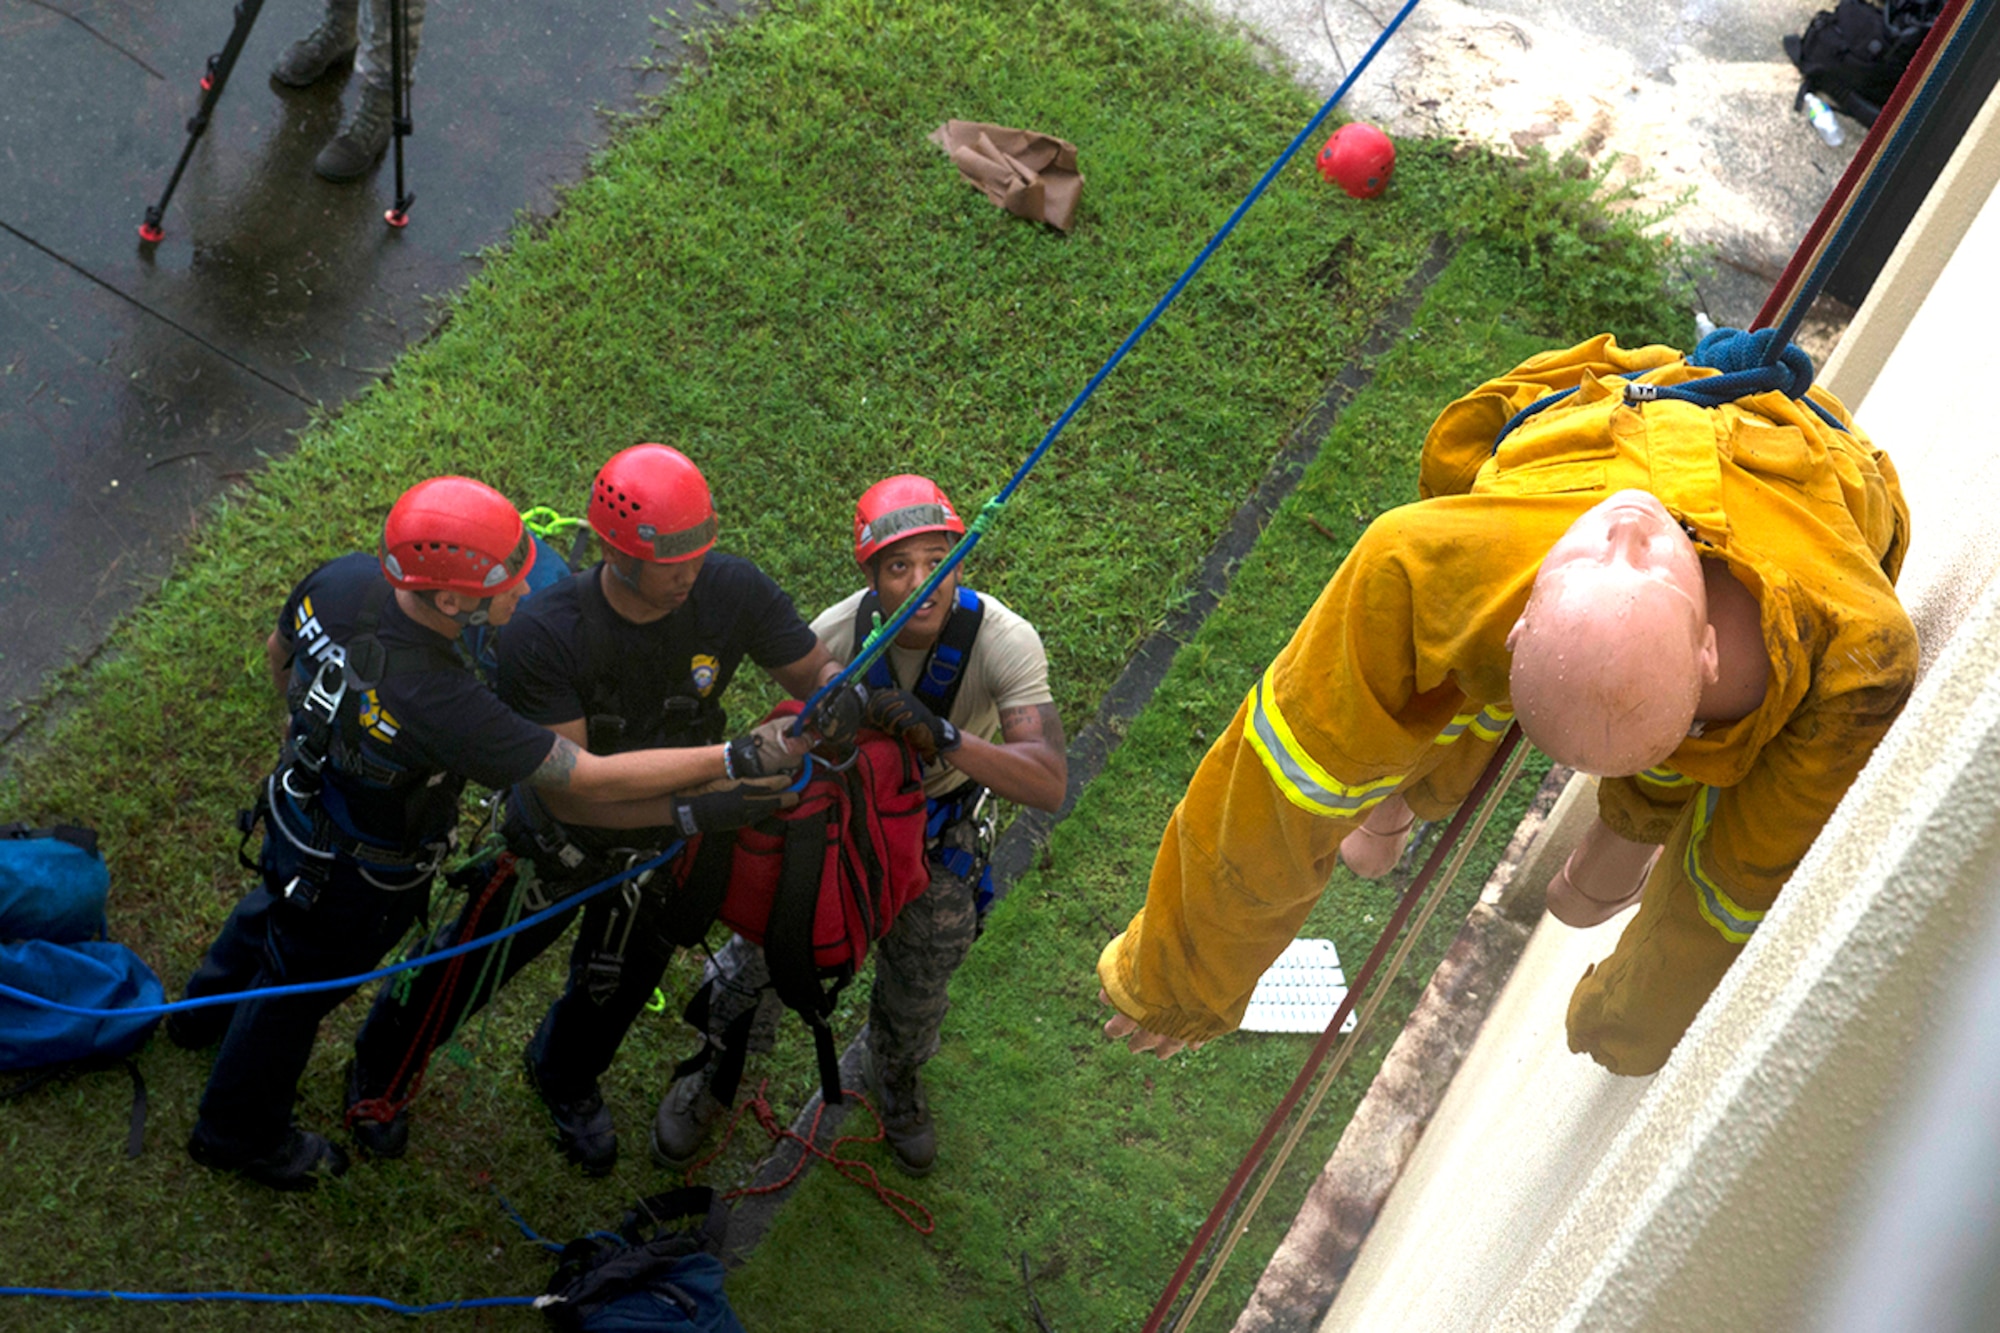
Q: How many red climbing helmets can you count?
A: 4